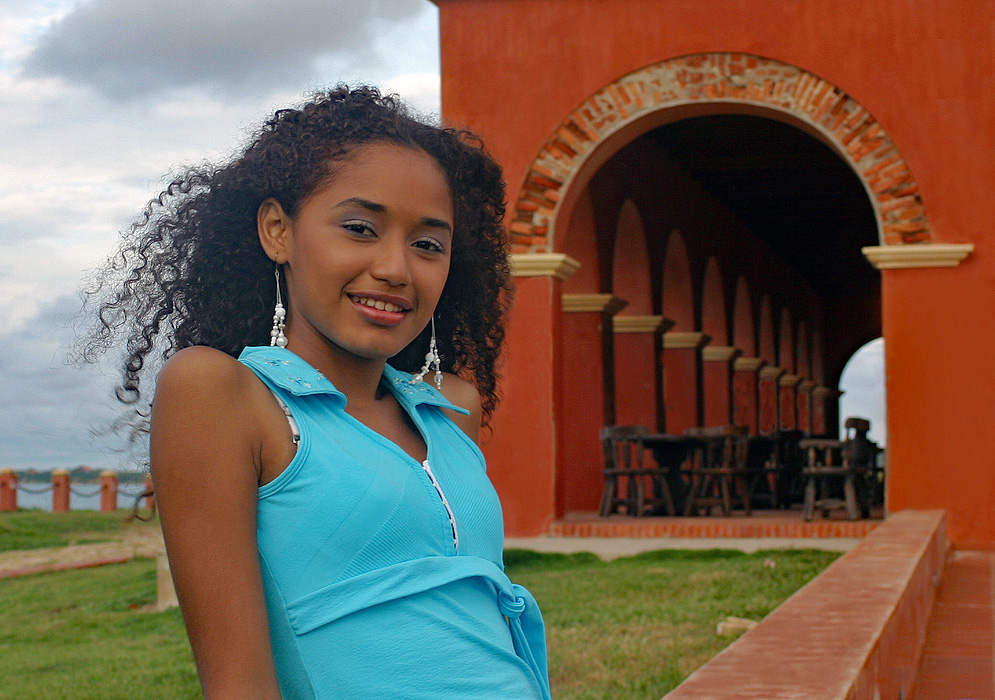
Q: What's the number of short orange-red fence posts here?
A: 4